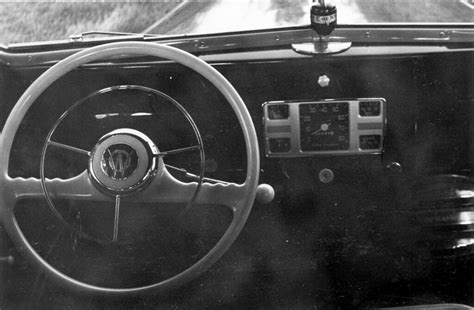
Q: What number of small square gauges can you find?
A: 4